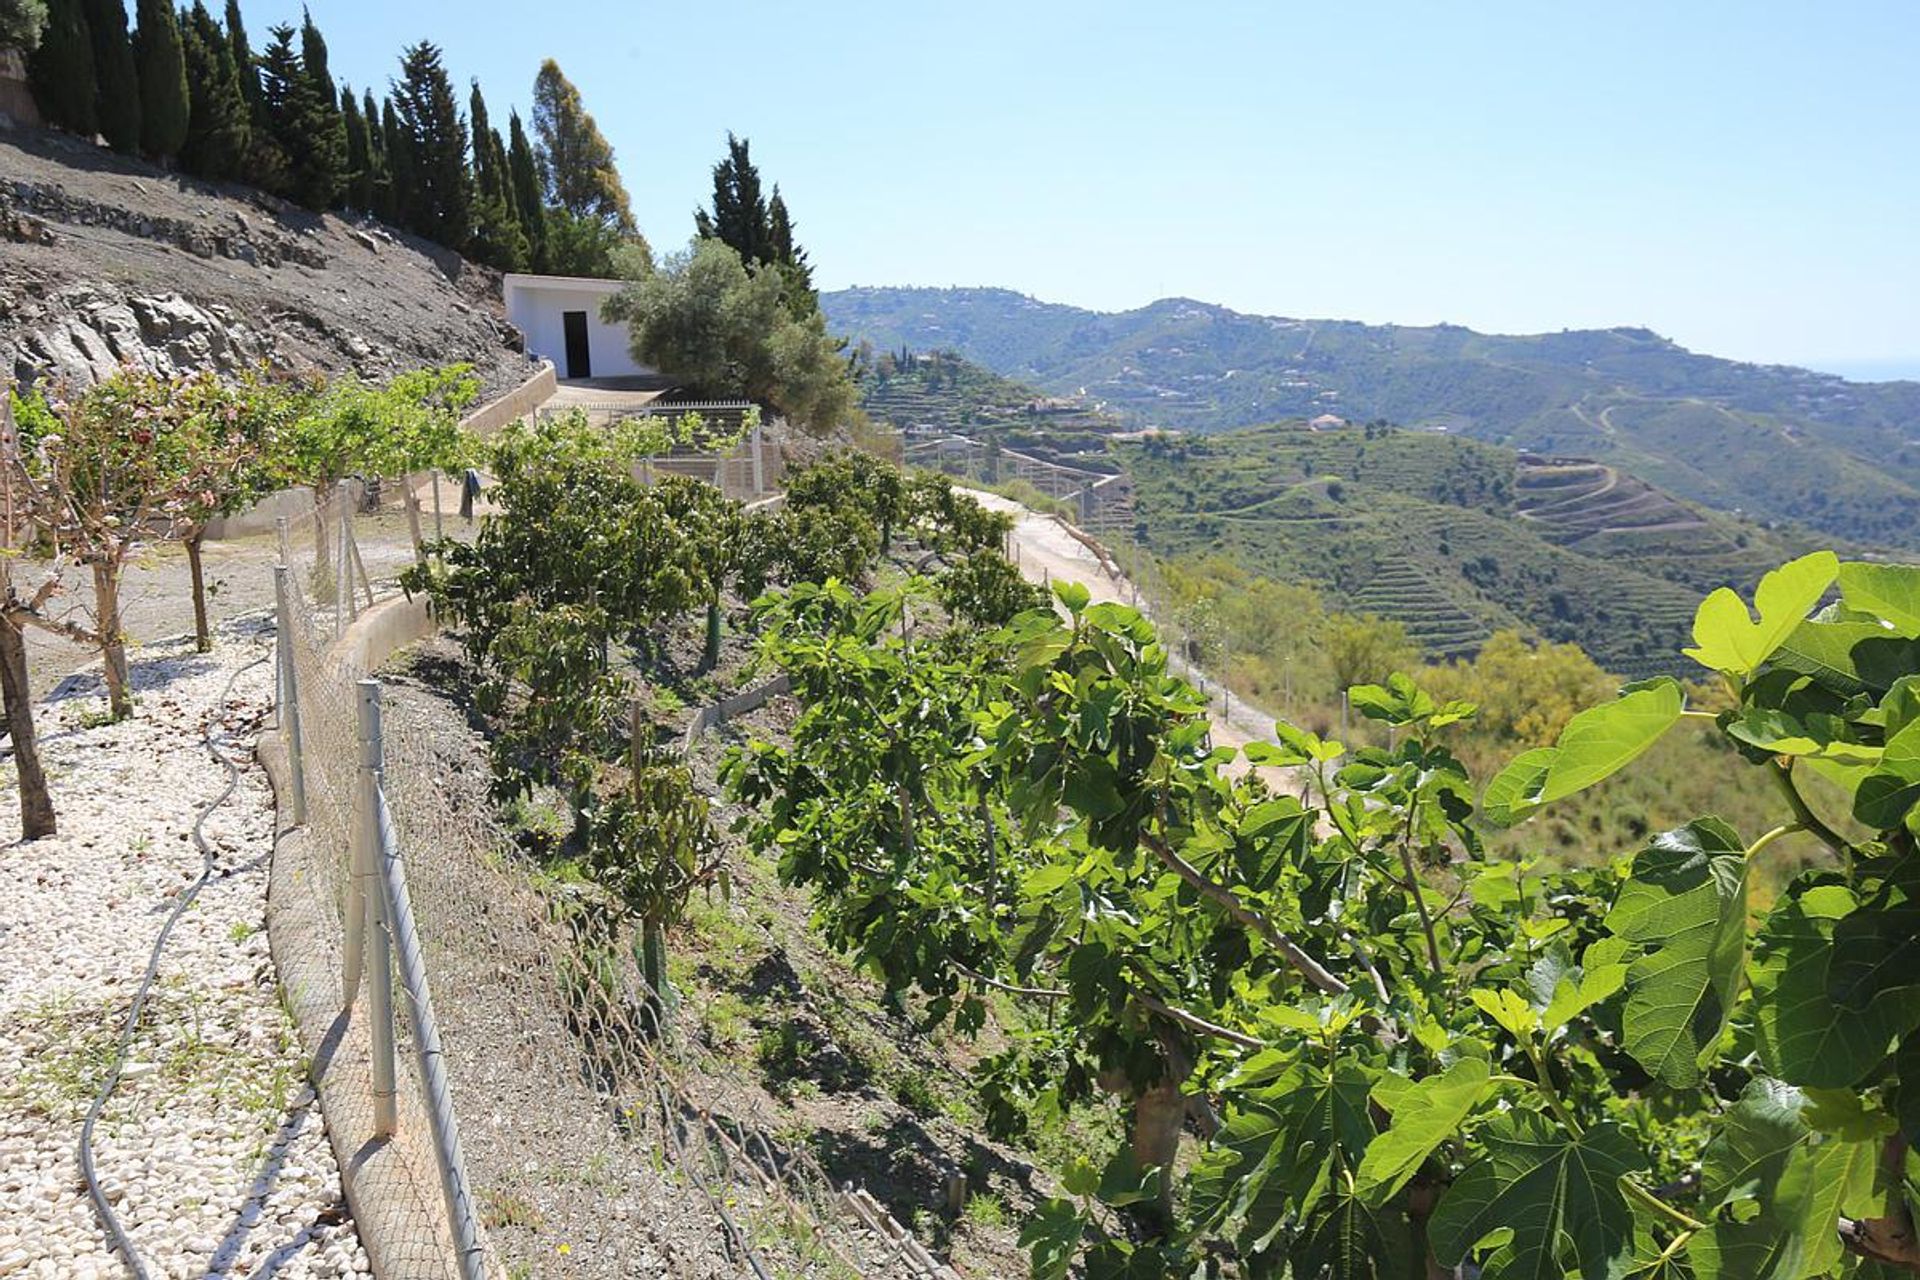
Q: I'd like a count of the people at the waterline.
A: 0